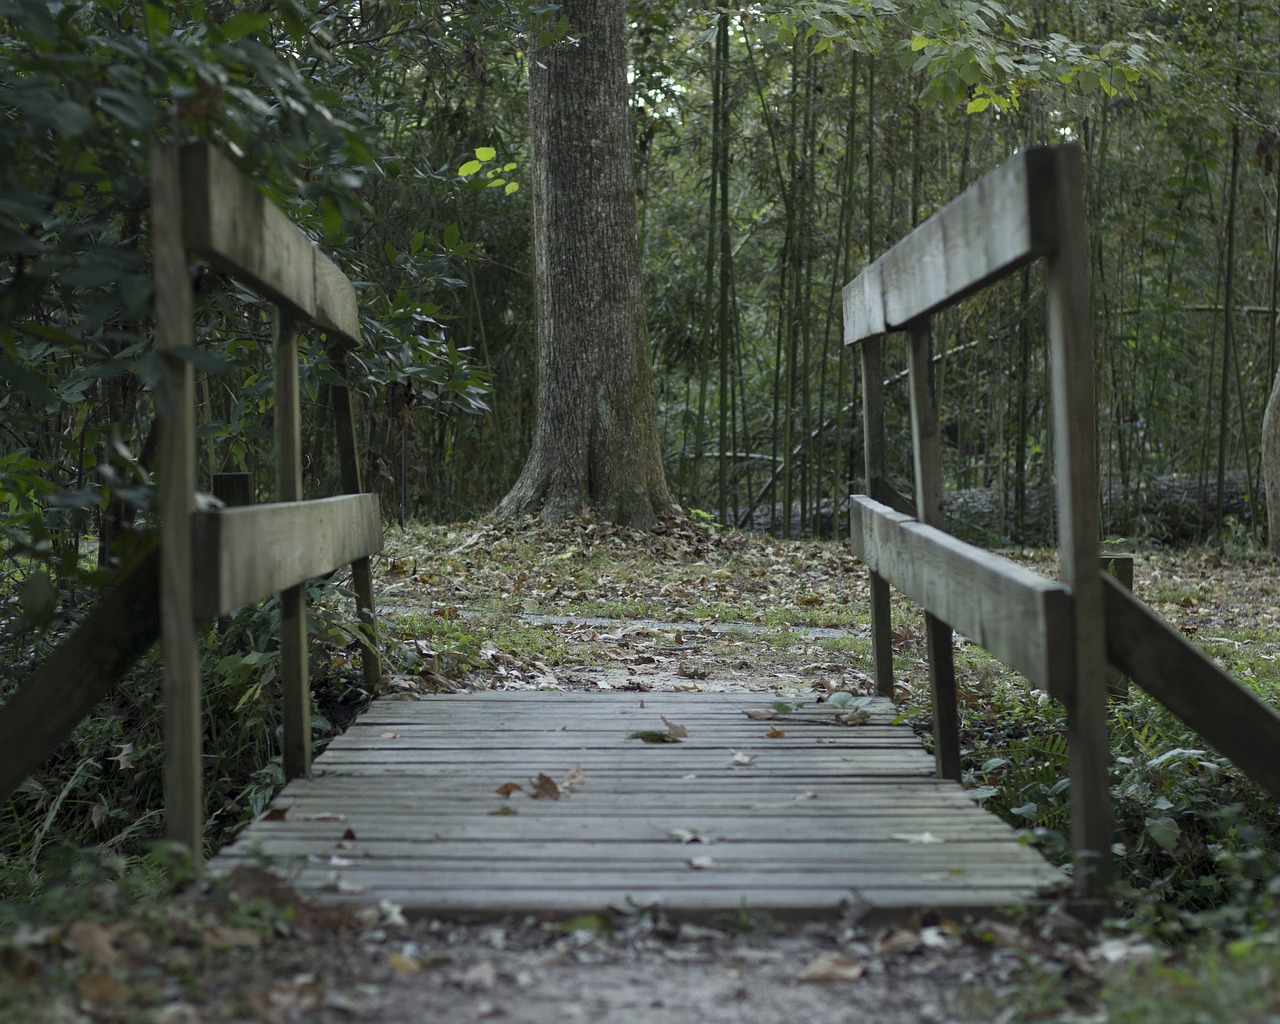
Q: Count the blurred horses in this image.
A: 0